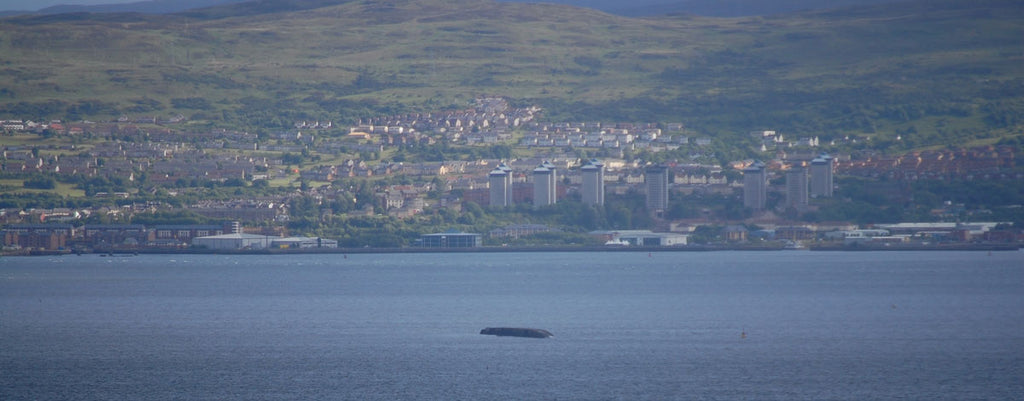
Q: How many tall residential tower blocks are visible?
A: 7